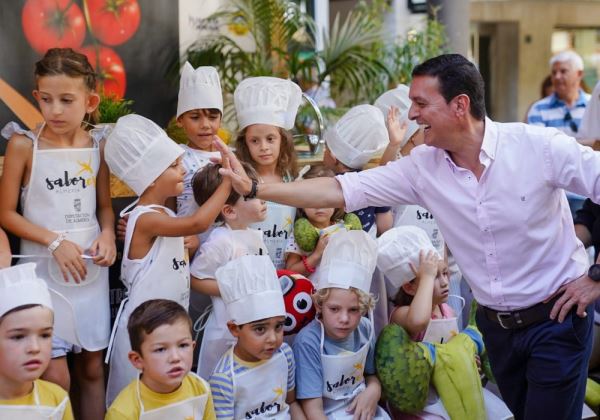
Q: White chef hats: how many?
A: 9